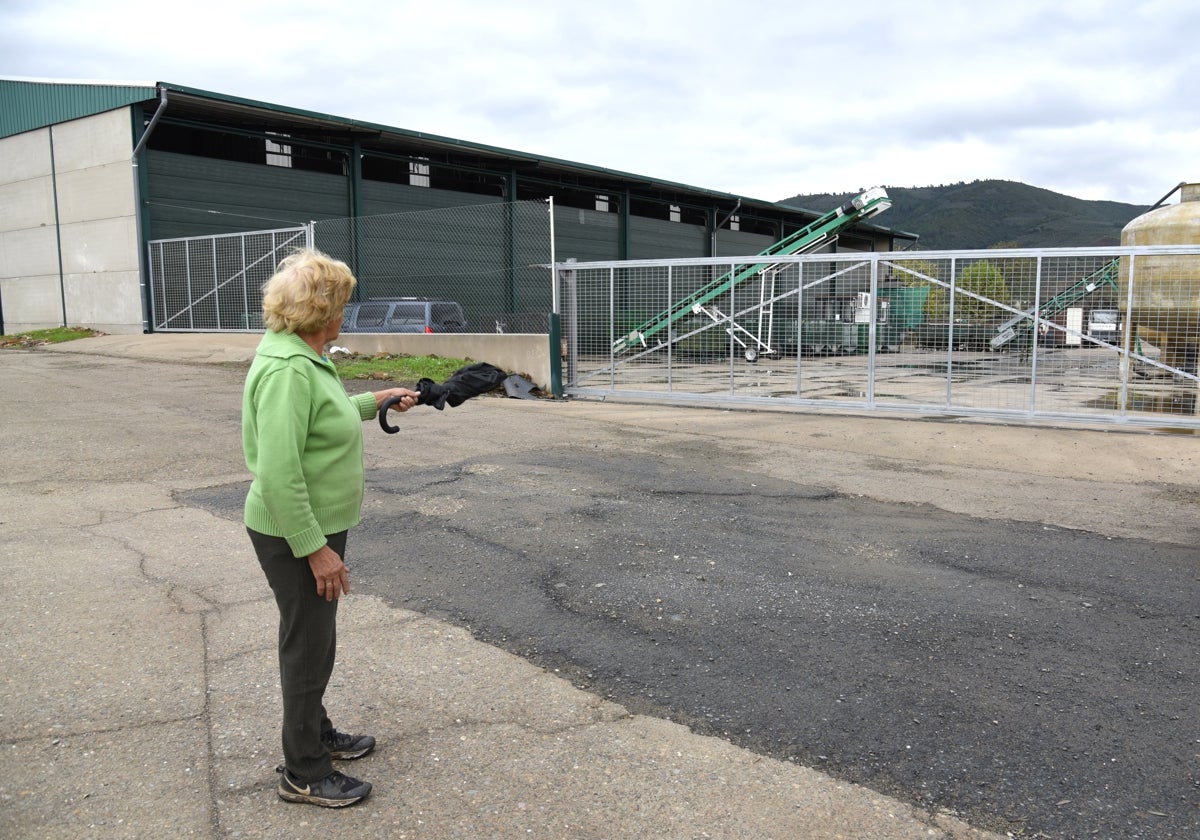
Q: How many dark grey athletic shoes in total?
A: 2